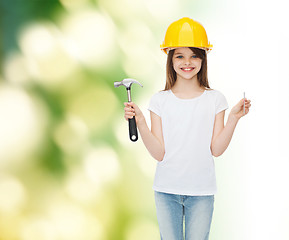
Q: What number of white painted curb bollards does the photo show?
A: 0